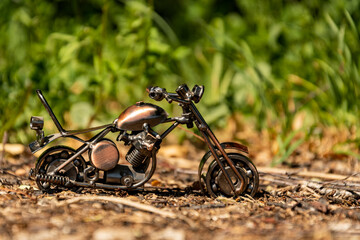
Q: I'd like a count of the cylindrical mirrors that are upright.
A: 2